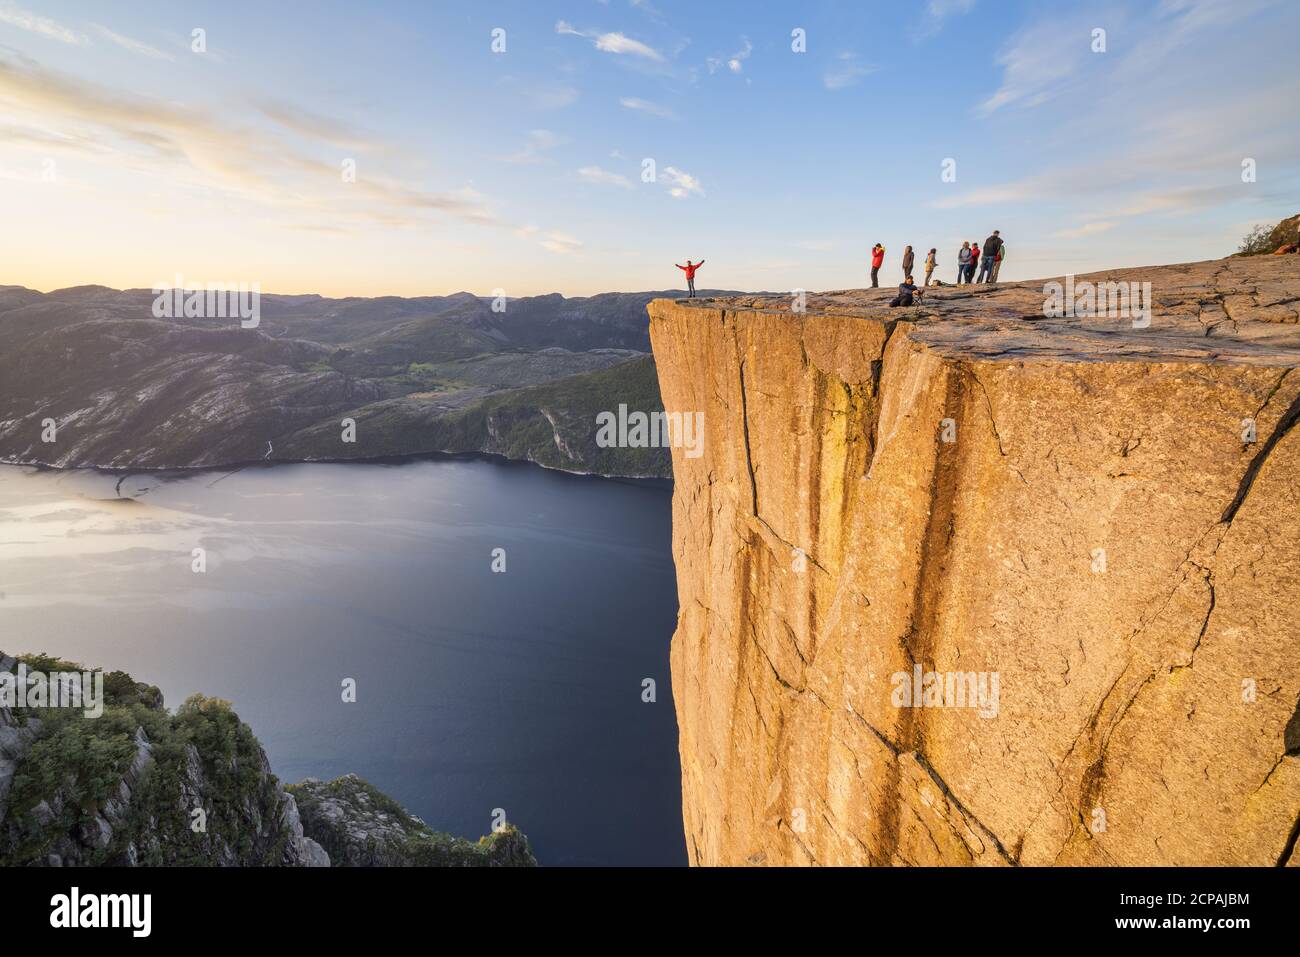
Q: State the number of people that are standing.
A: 8